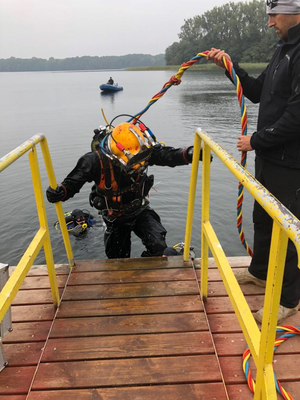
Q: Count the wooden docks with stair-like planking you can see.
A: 1